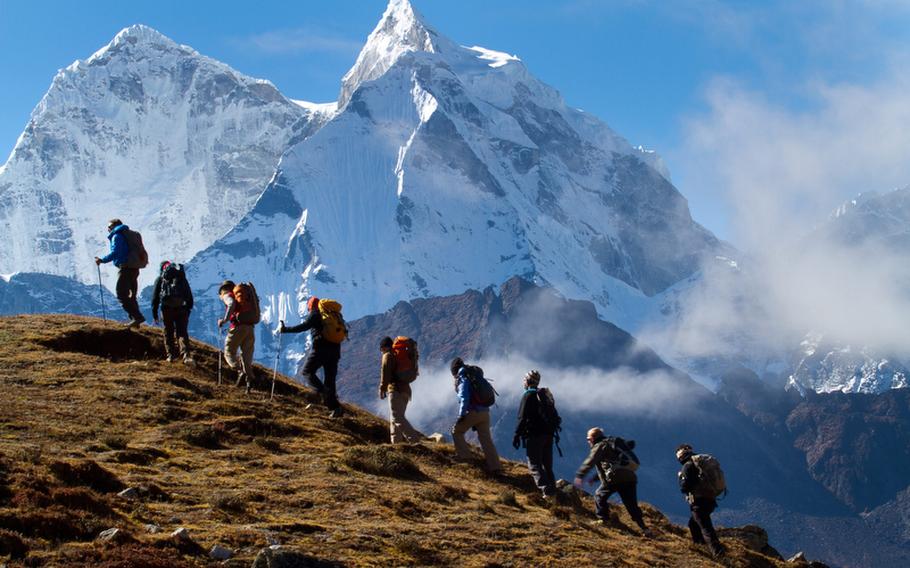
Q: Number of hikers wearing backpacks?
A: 9